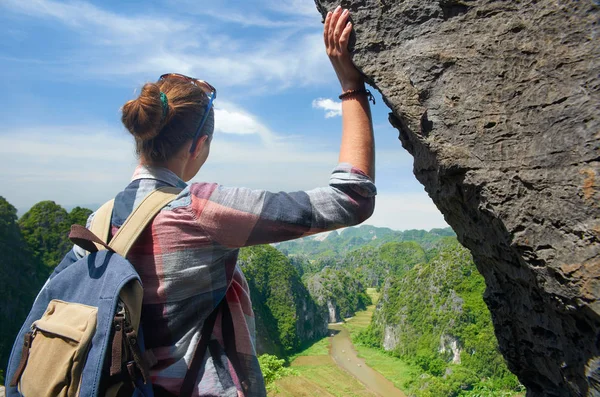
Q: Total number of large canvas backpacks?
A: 1